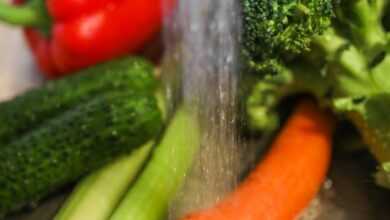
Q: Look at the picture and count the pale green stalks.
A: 2